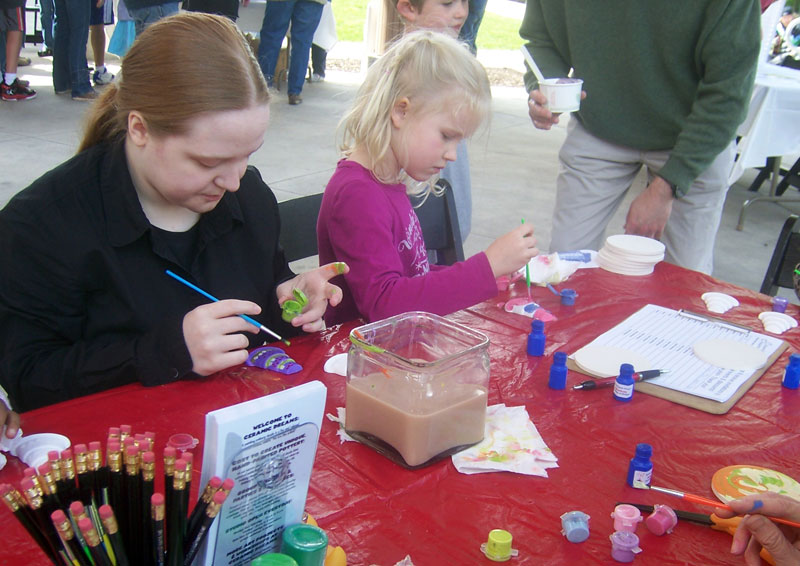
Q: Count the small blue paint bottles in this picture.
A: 5